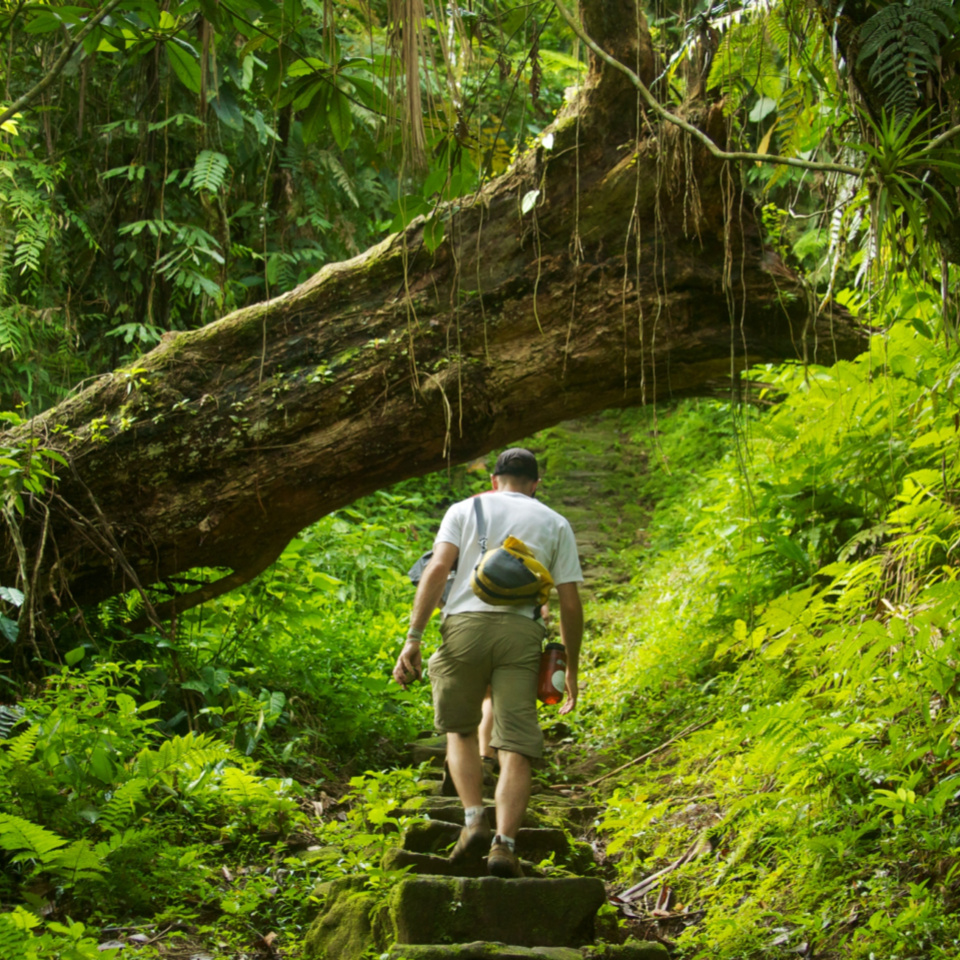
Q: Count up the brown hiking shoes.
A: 2